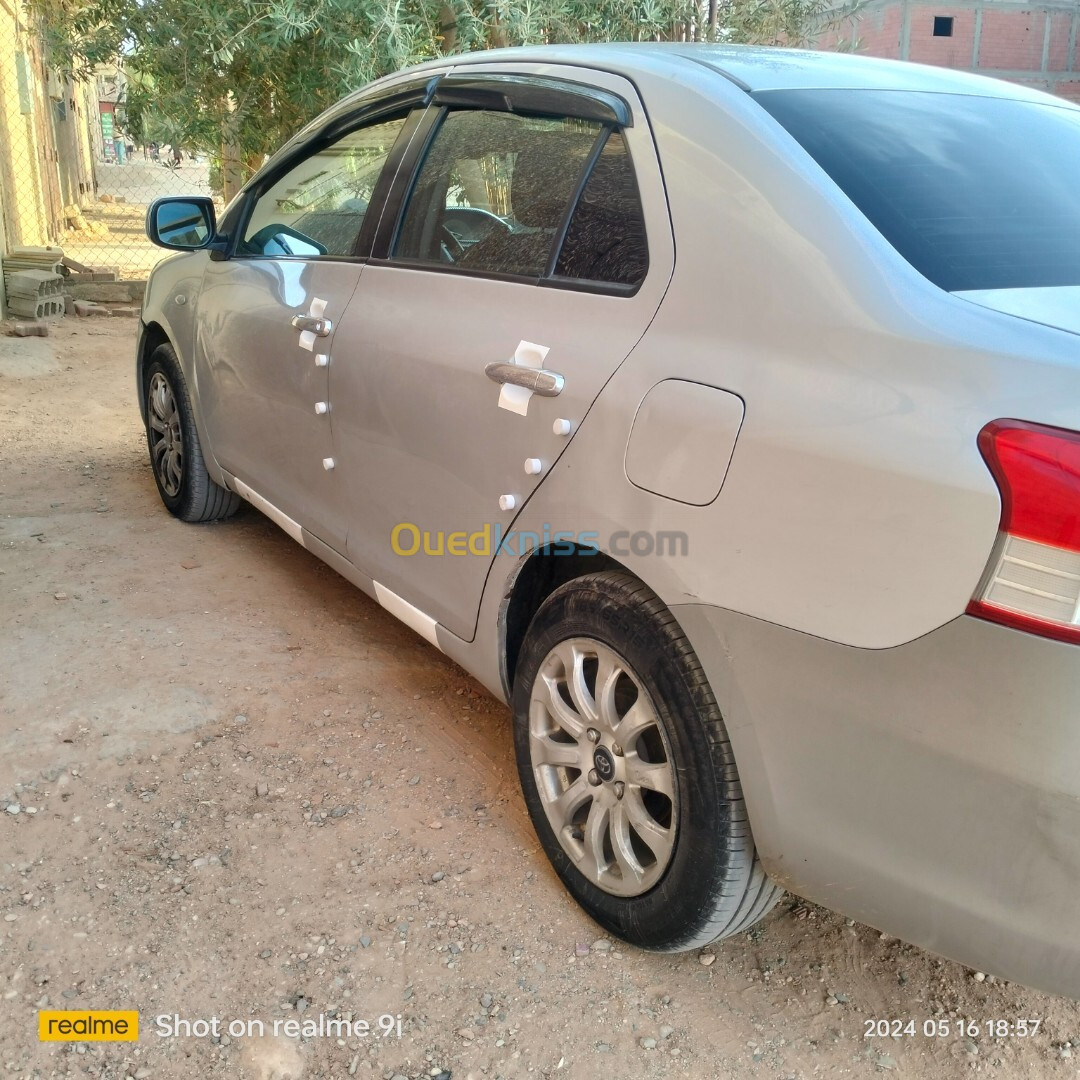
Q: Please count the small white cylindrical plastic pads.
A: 6